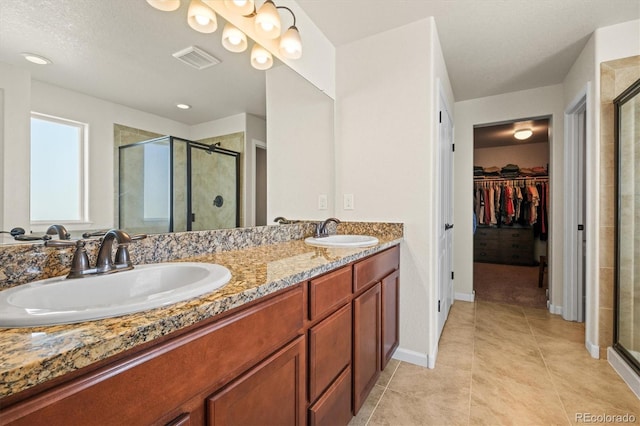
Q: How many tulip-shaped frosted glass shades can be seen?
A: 7